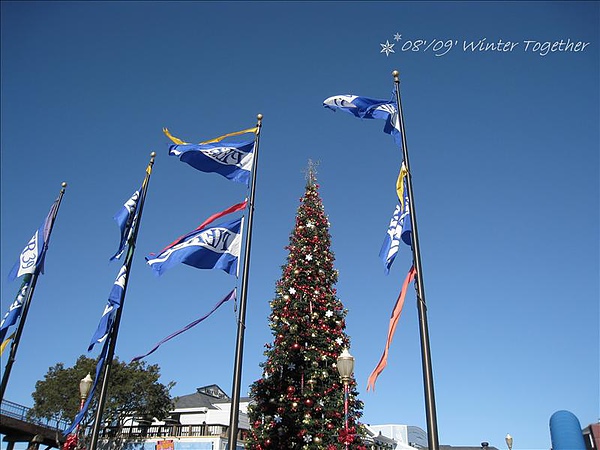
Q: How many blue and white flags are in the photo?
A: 8